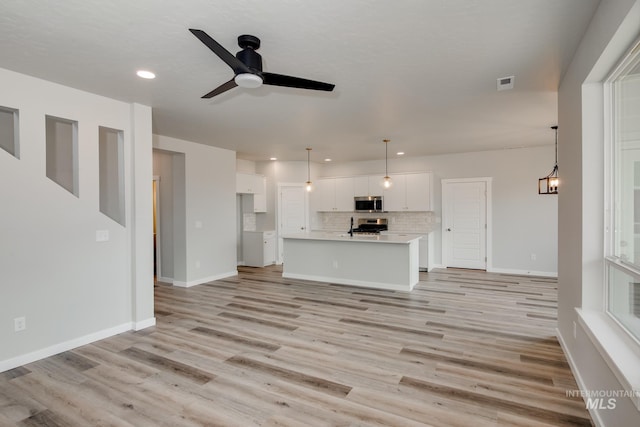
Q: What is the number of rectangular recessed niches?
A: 3